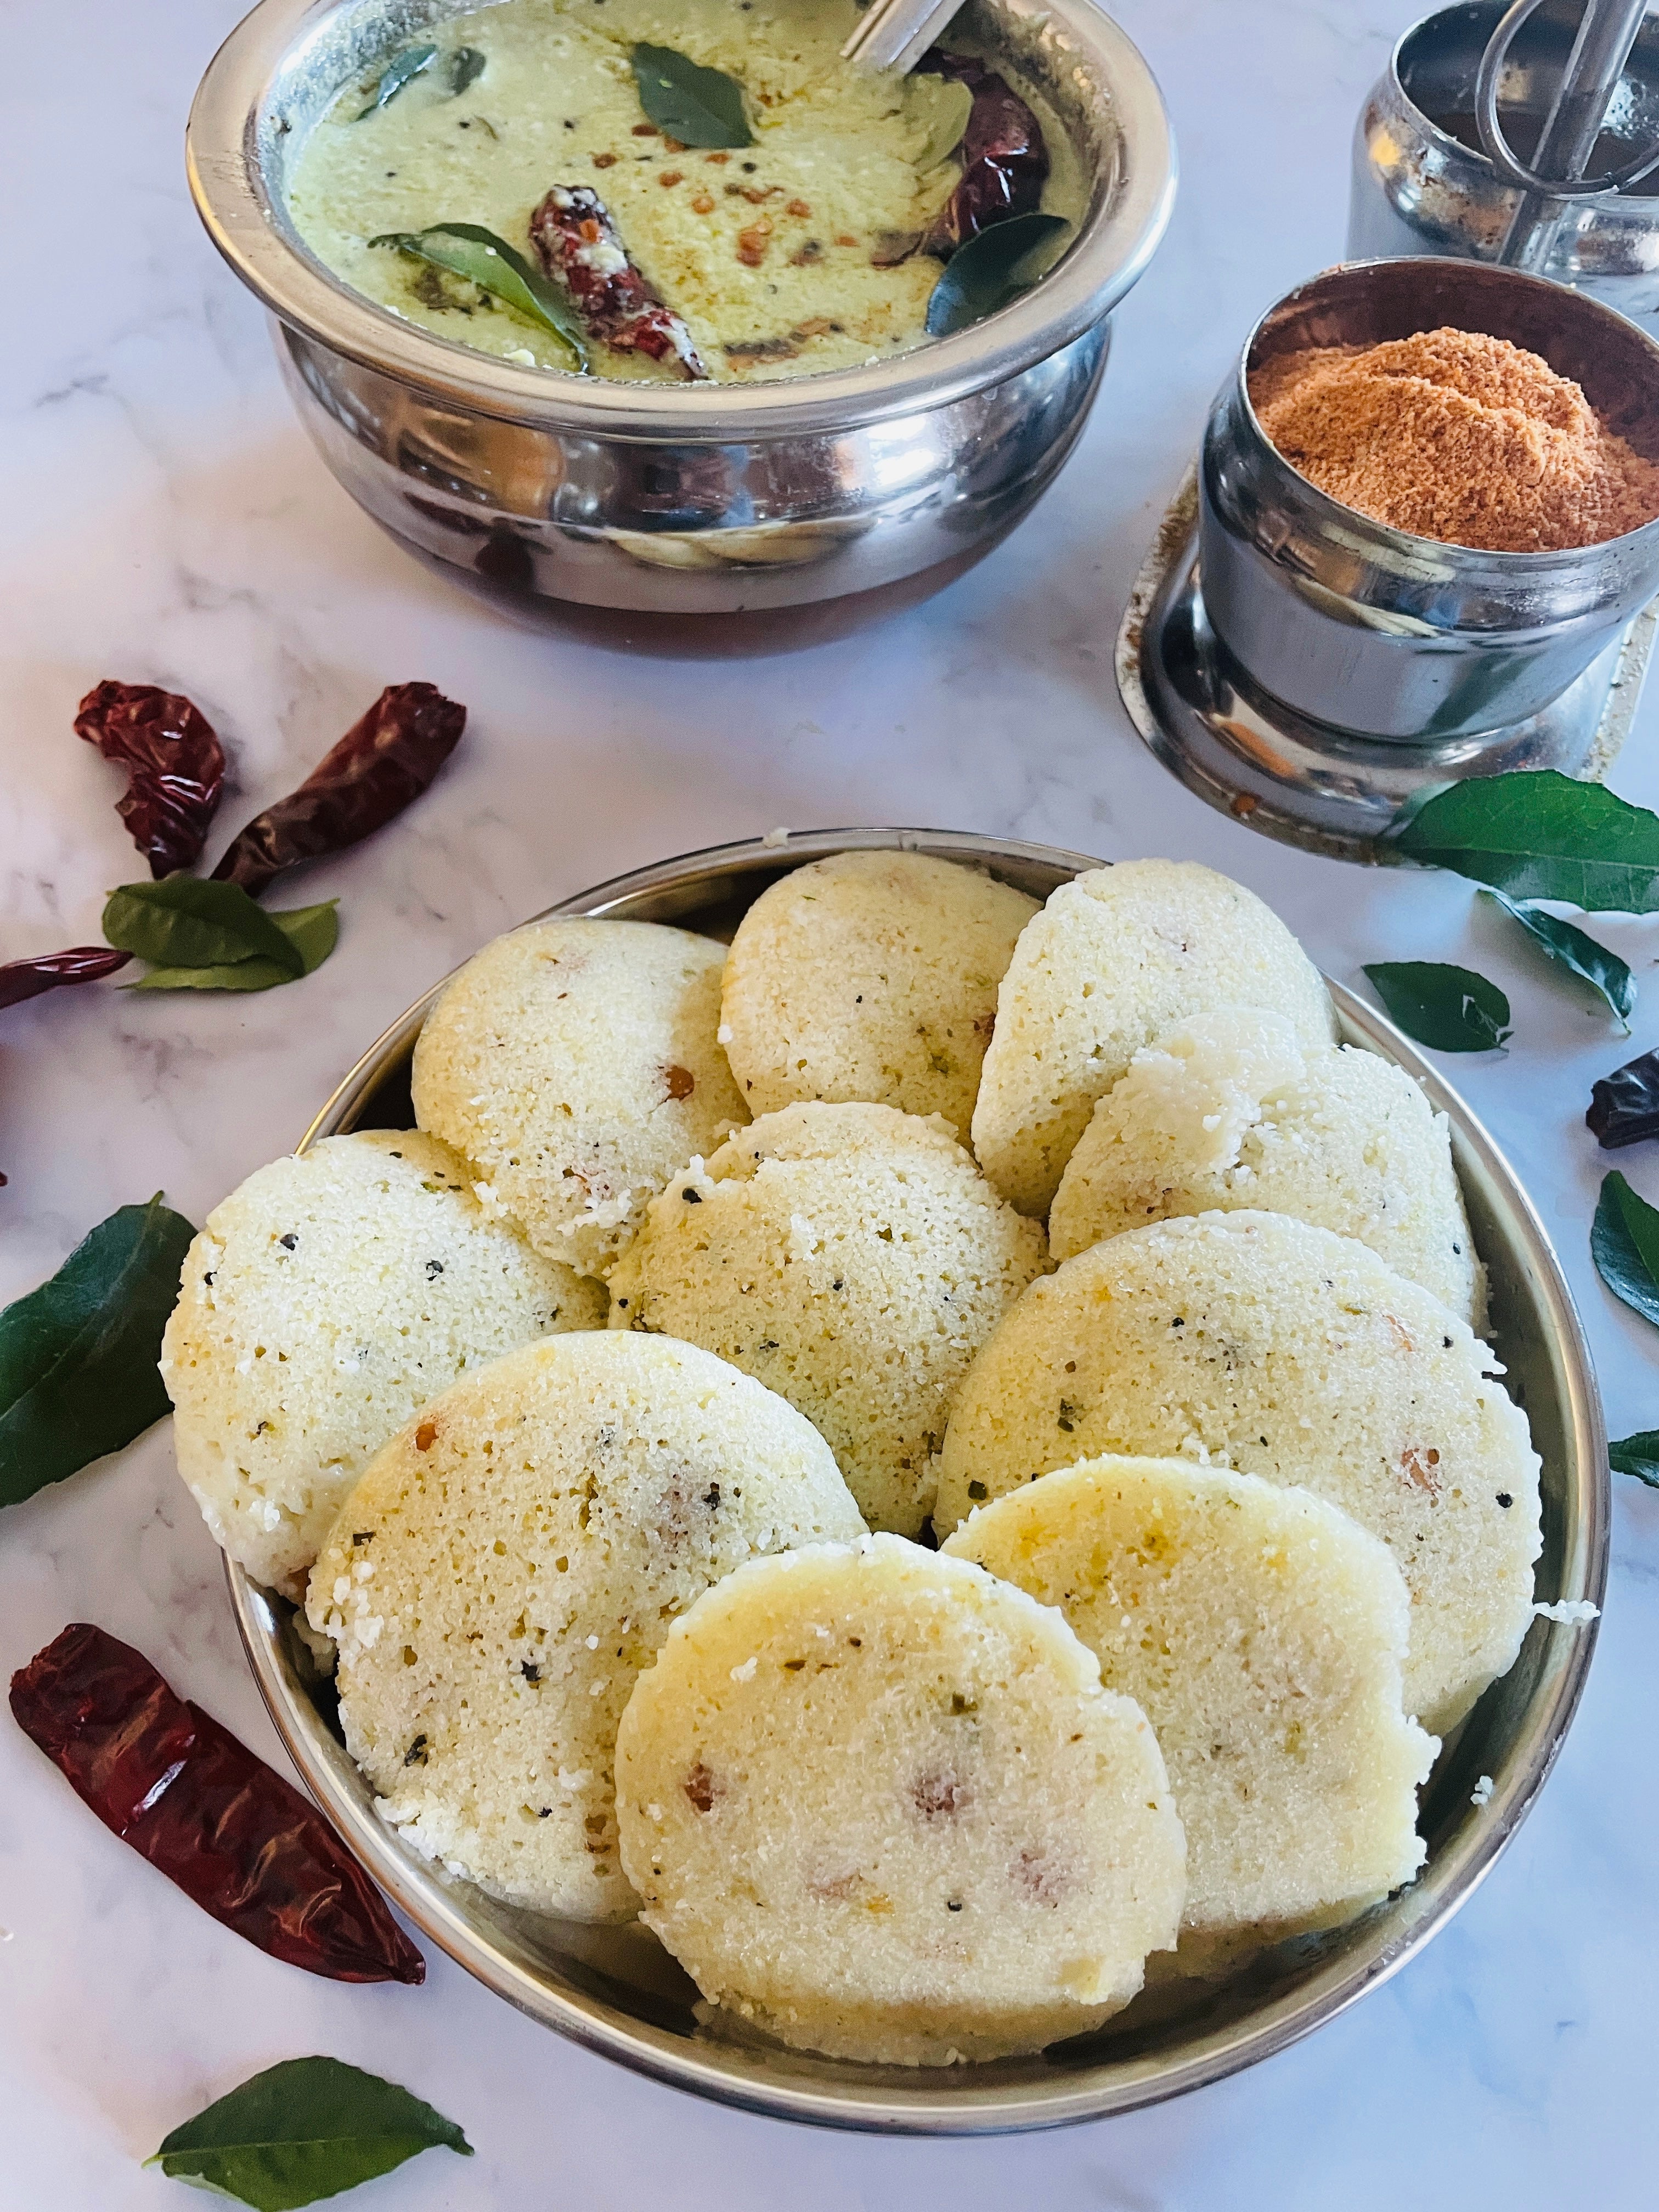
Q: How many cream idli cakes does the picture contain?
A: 10